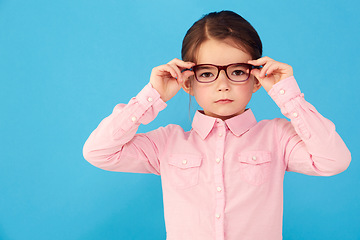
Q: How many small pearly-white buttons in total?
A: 10